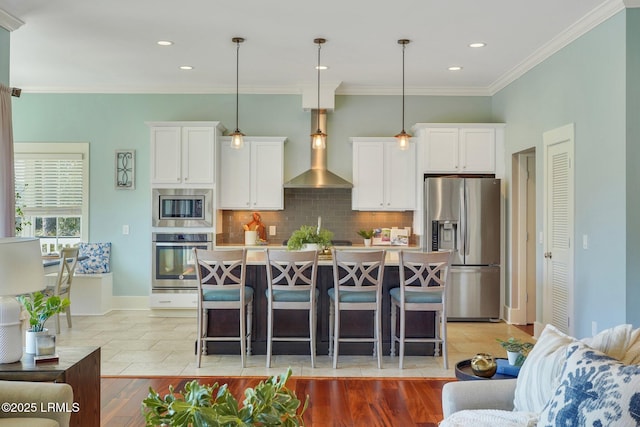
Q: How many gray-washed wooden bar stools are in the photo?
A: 4